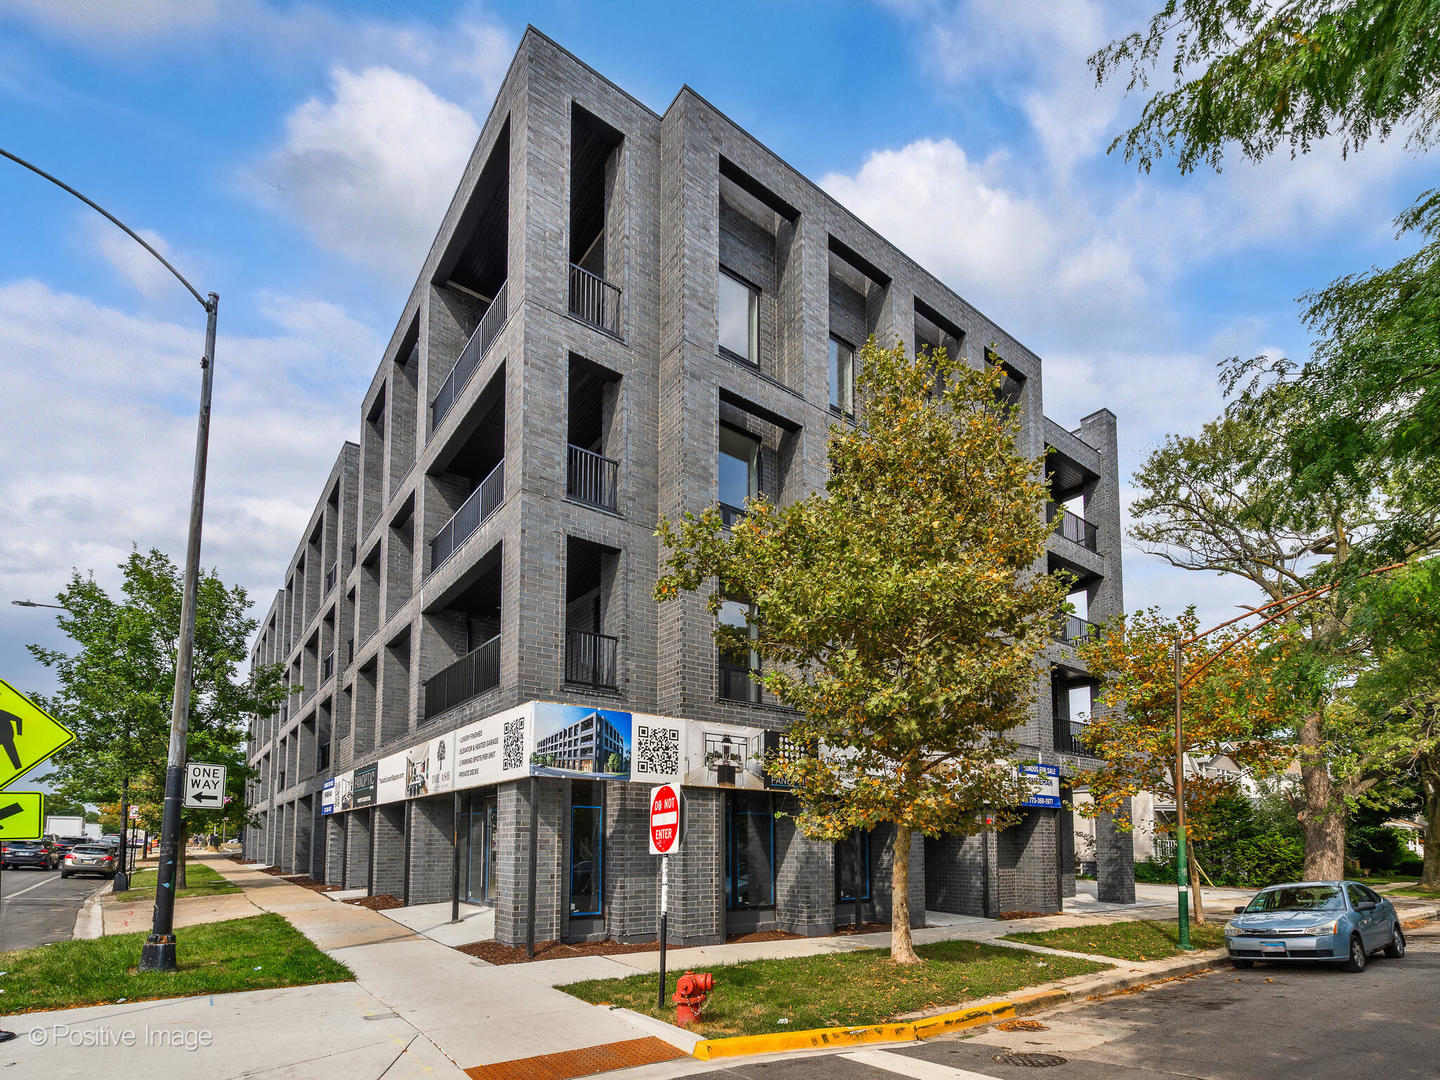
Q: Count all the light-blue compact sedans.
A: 1